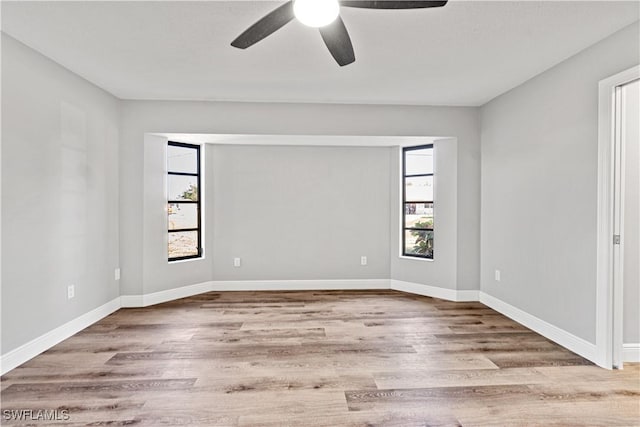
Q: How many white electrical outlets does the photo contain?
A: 5